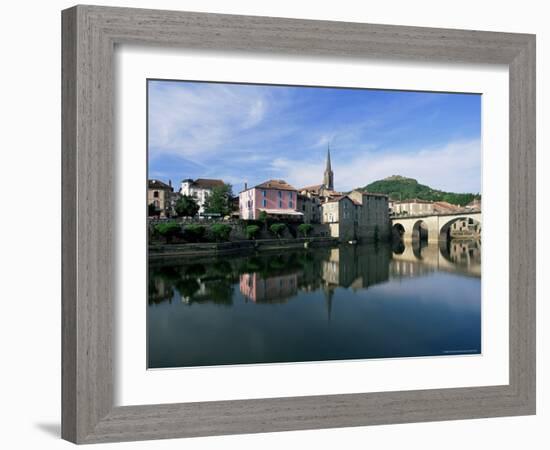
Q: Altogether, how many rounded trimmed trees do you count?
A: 6